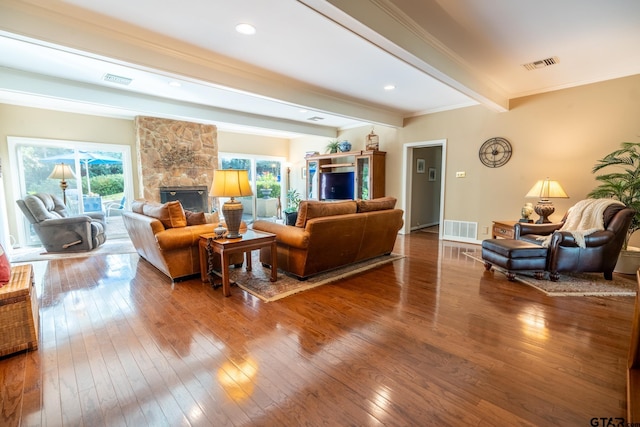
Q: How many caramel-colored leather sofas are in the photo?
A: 2